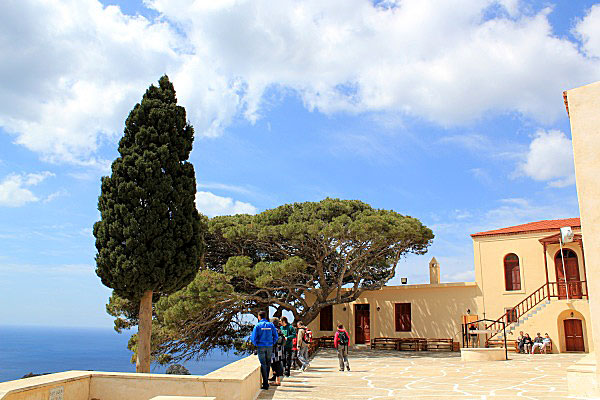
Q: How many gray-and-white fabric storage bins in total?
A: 0